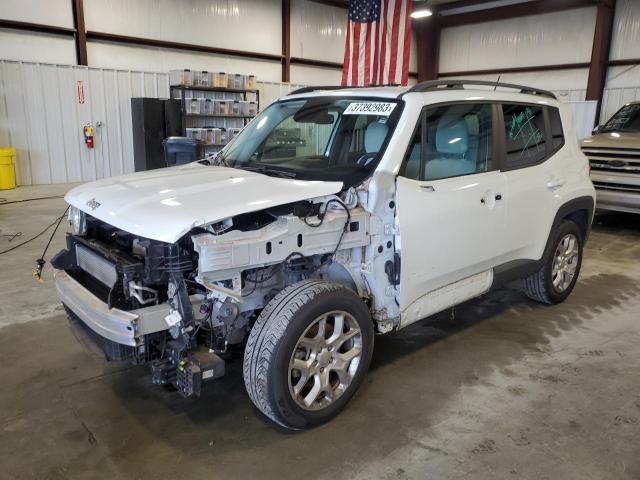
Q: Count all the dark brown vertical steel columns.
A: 4